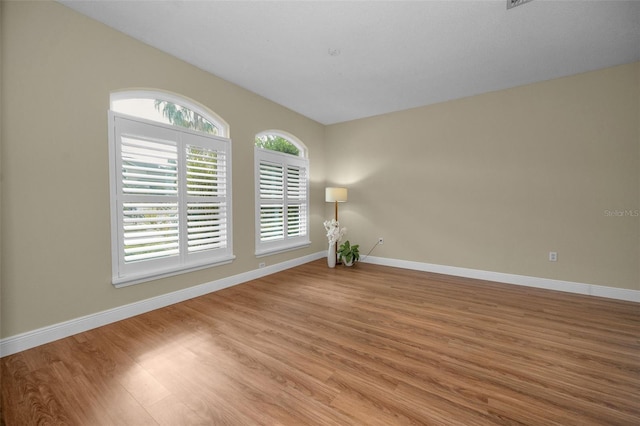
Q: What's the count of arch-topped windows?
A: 2